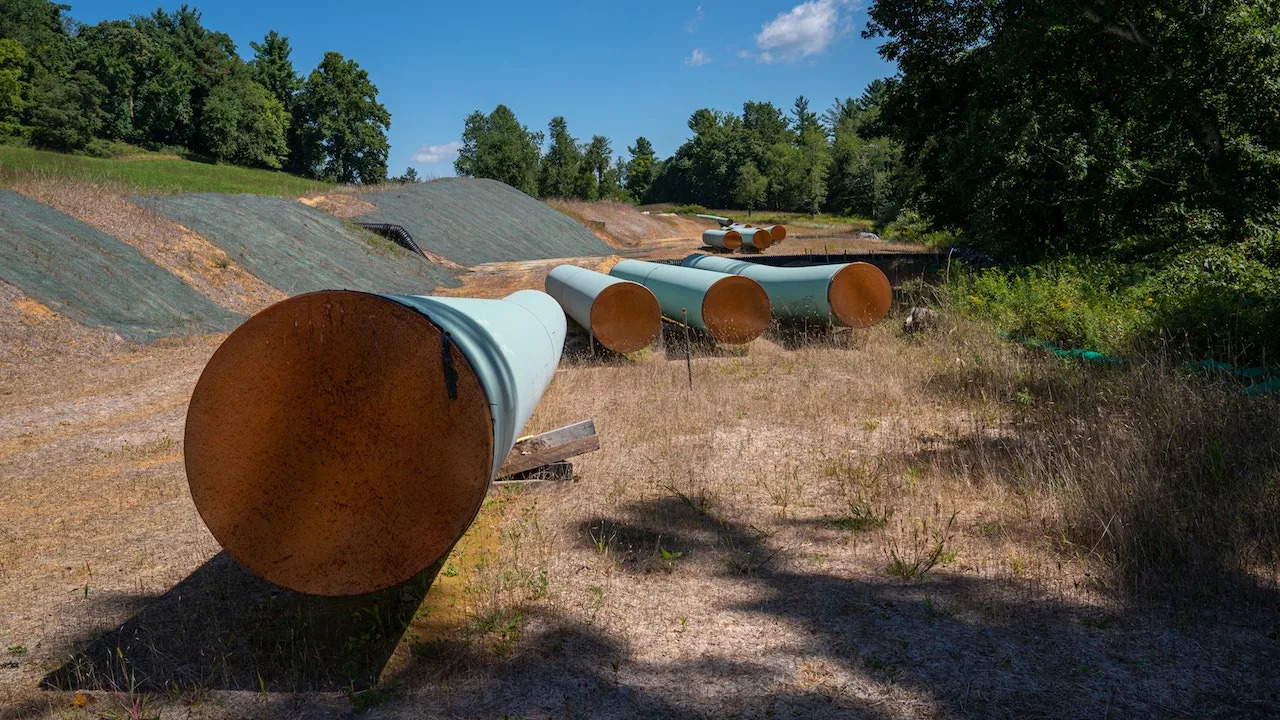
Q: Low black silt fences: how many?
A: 1